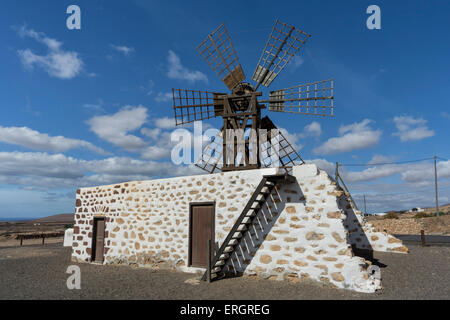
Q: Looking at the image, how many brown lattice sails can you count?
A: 6